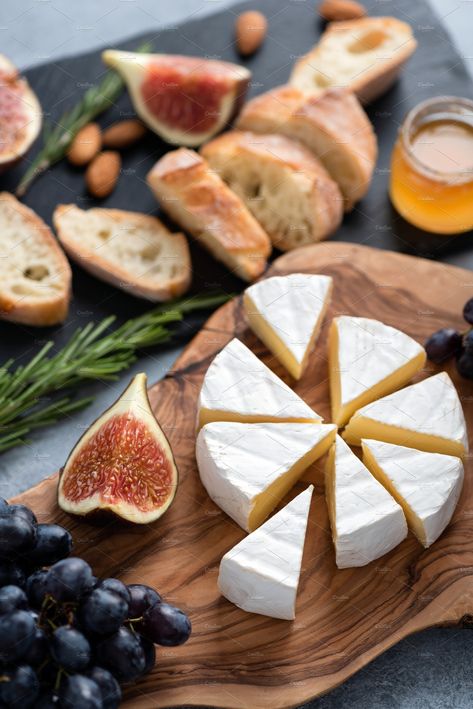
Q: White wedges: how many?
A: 8